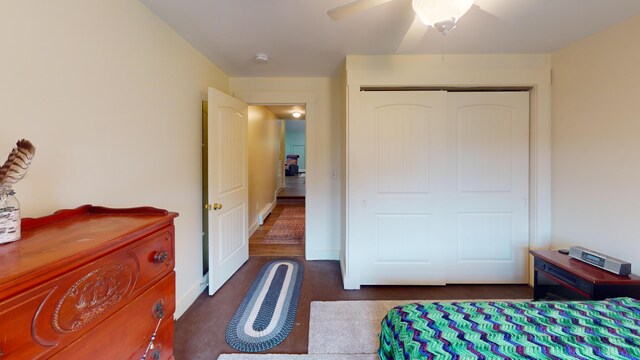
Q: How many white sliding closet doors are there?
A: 2